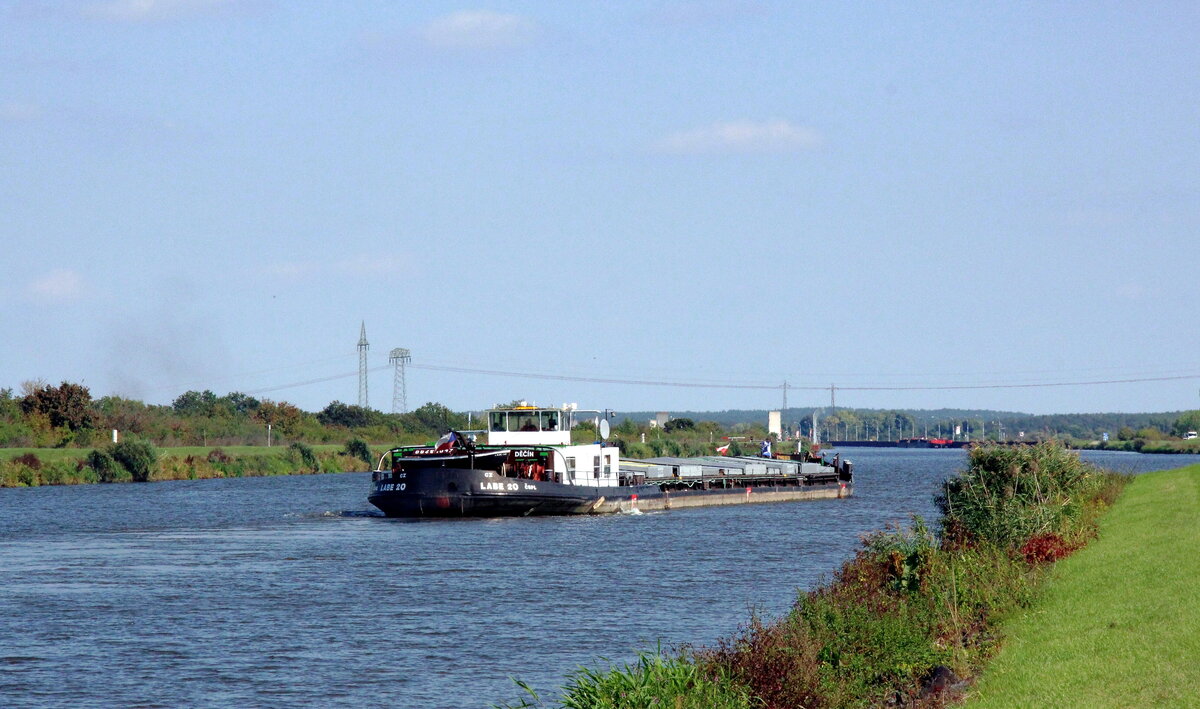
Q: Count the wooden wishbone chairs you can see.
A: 0